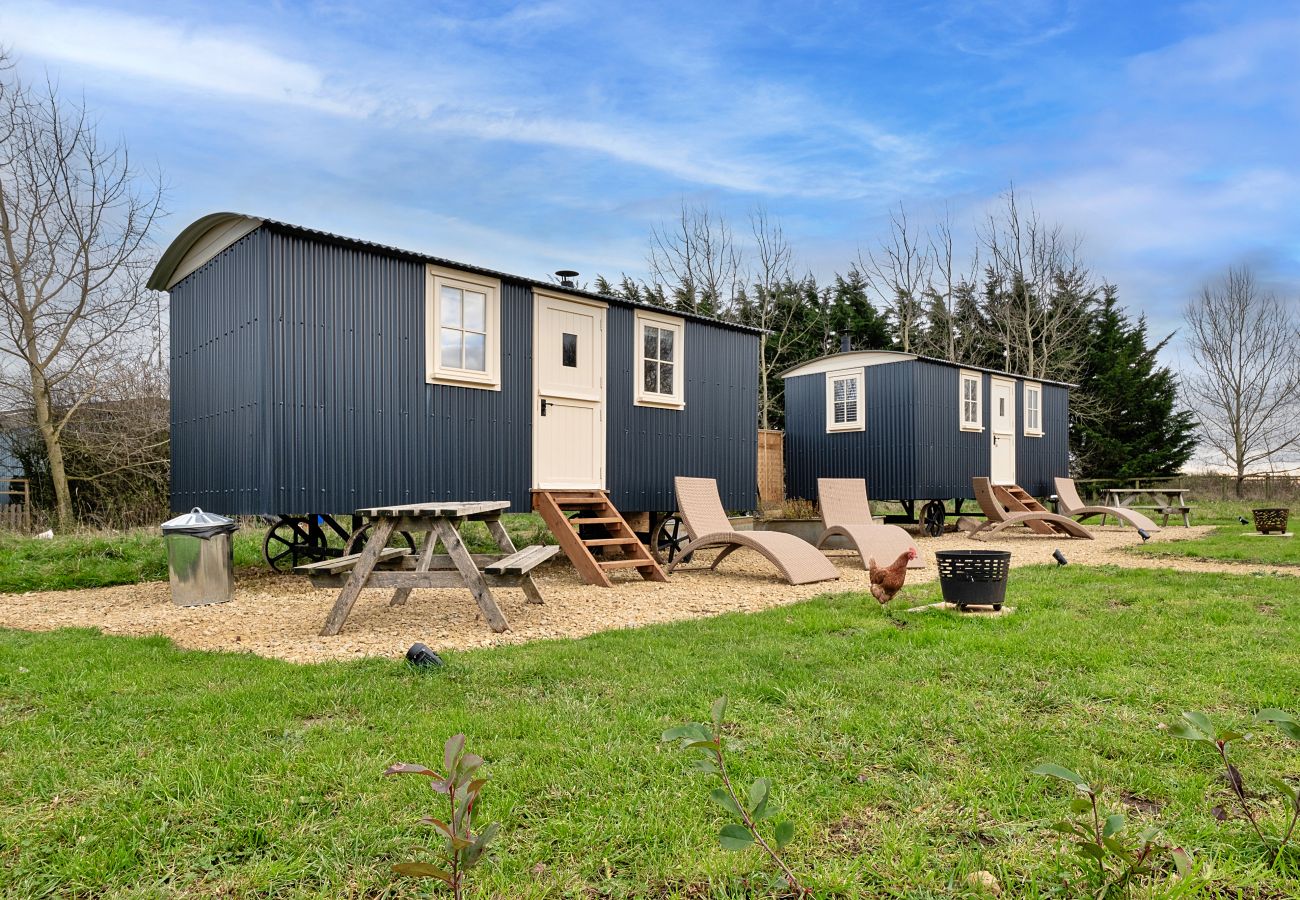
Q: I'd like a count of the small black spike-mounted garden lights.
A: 4